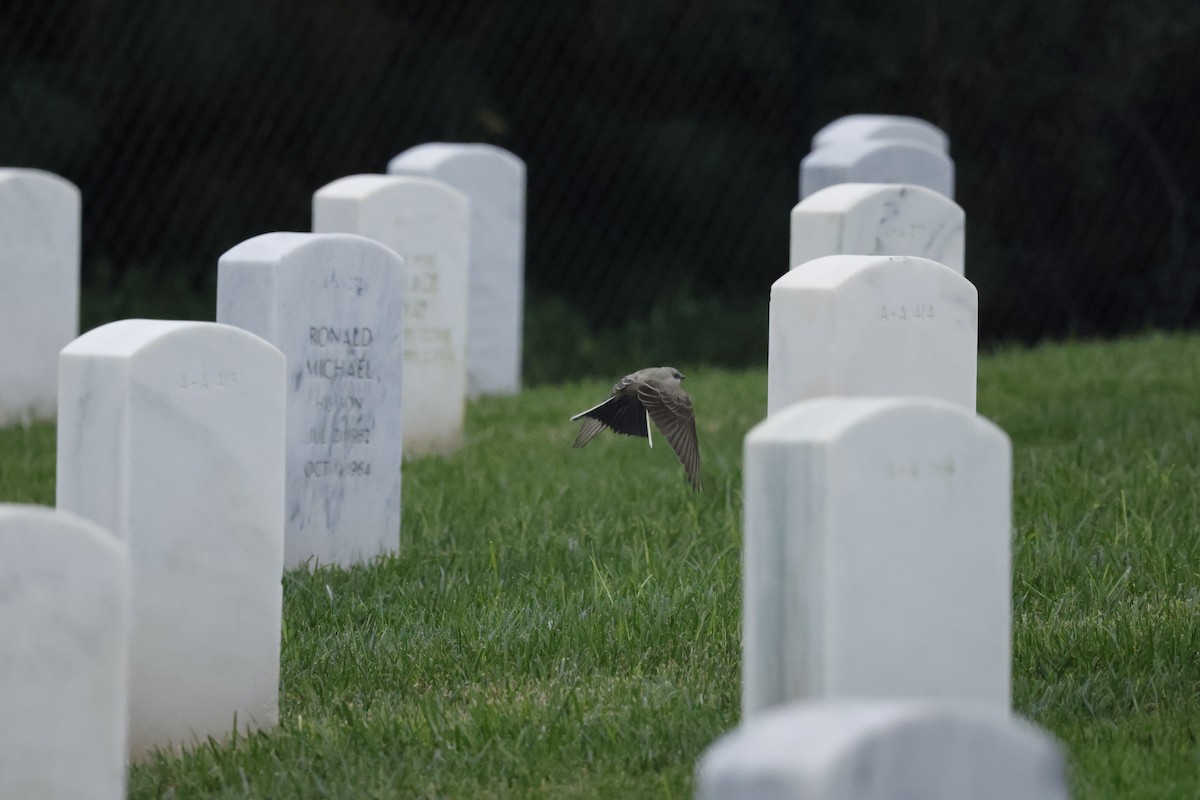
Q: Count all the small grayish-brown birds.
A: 1